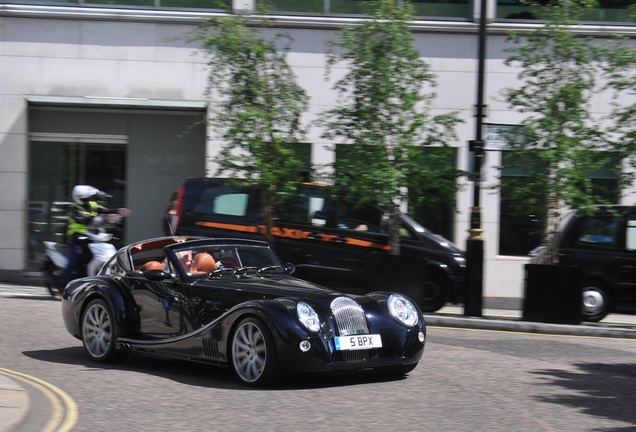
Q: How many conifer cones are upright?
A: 0